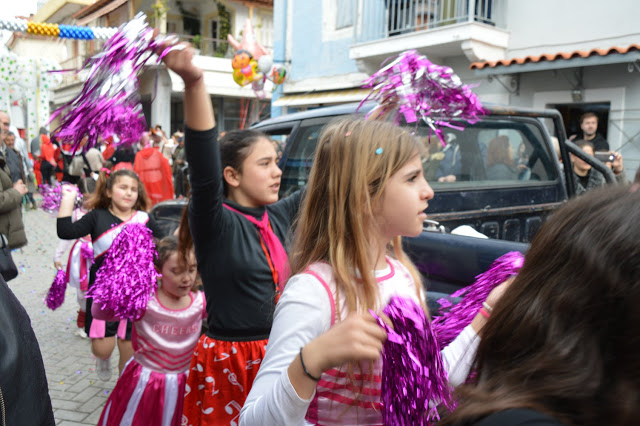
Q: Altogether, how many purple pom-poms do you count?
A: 7